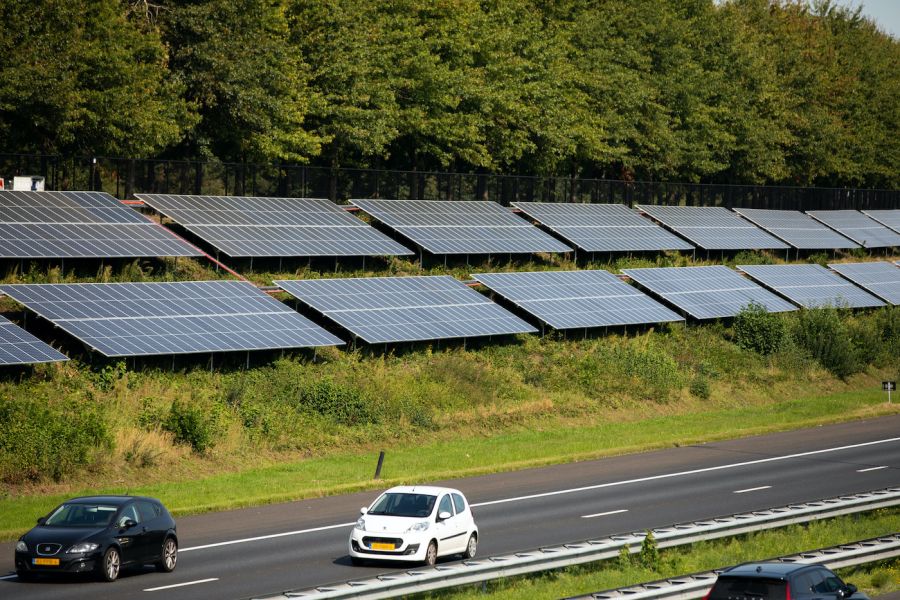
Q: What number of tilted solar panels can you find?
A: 15